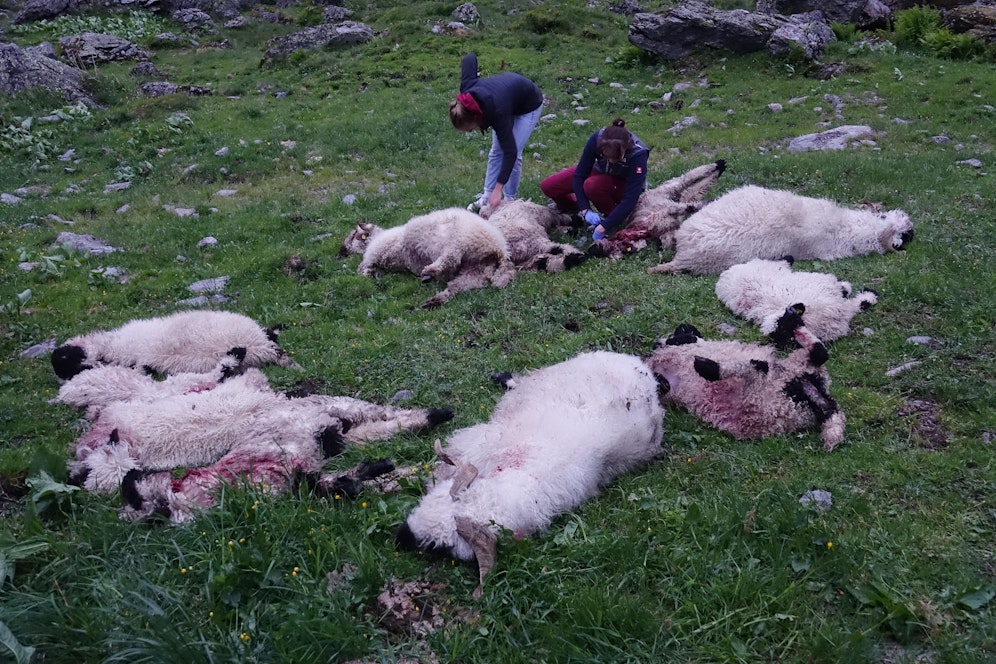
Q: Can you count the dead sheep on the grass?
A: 11